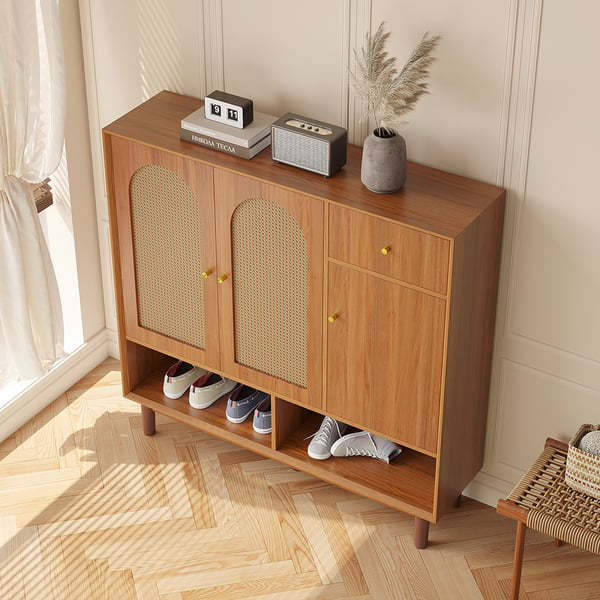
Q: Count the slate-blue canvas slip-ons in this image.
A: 2